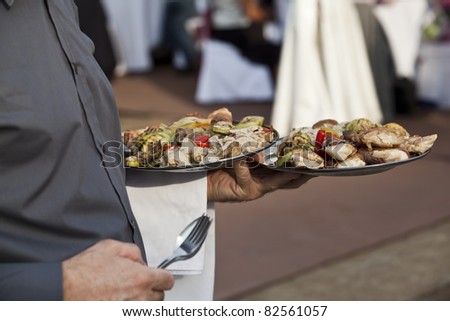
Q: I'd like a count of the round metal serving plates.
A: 2